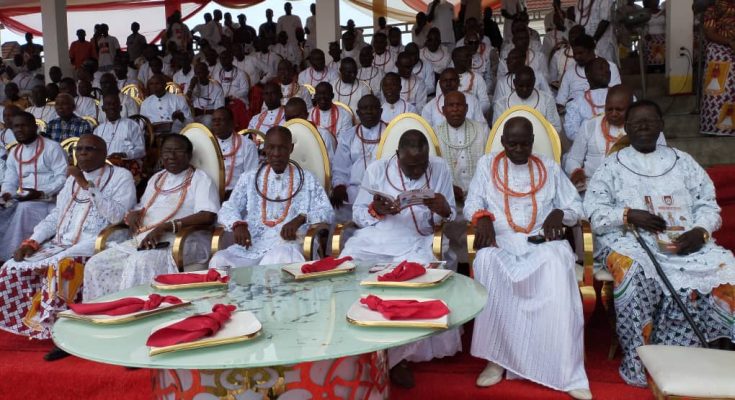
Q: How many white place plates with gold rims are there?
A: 6